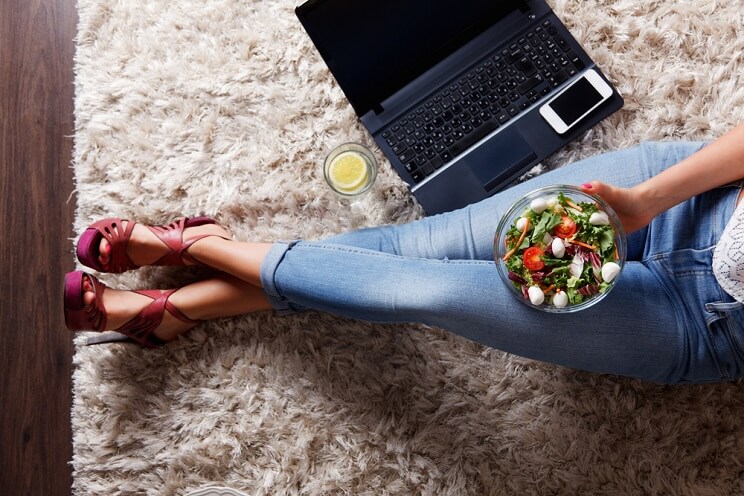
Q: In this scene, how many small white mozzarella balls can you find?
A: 7